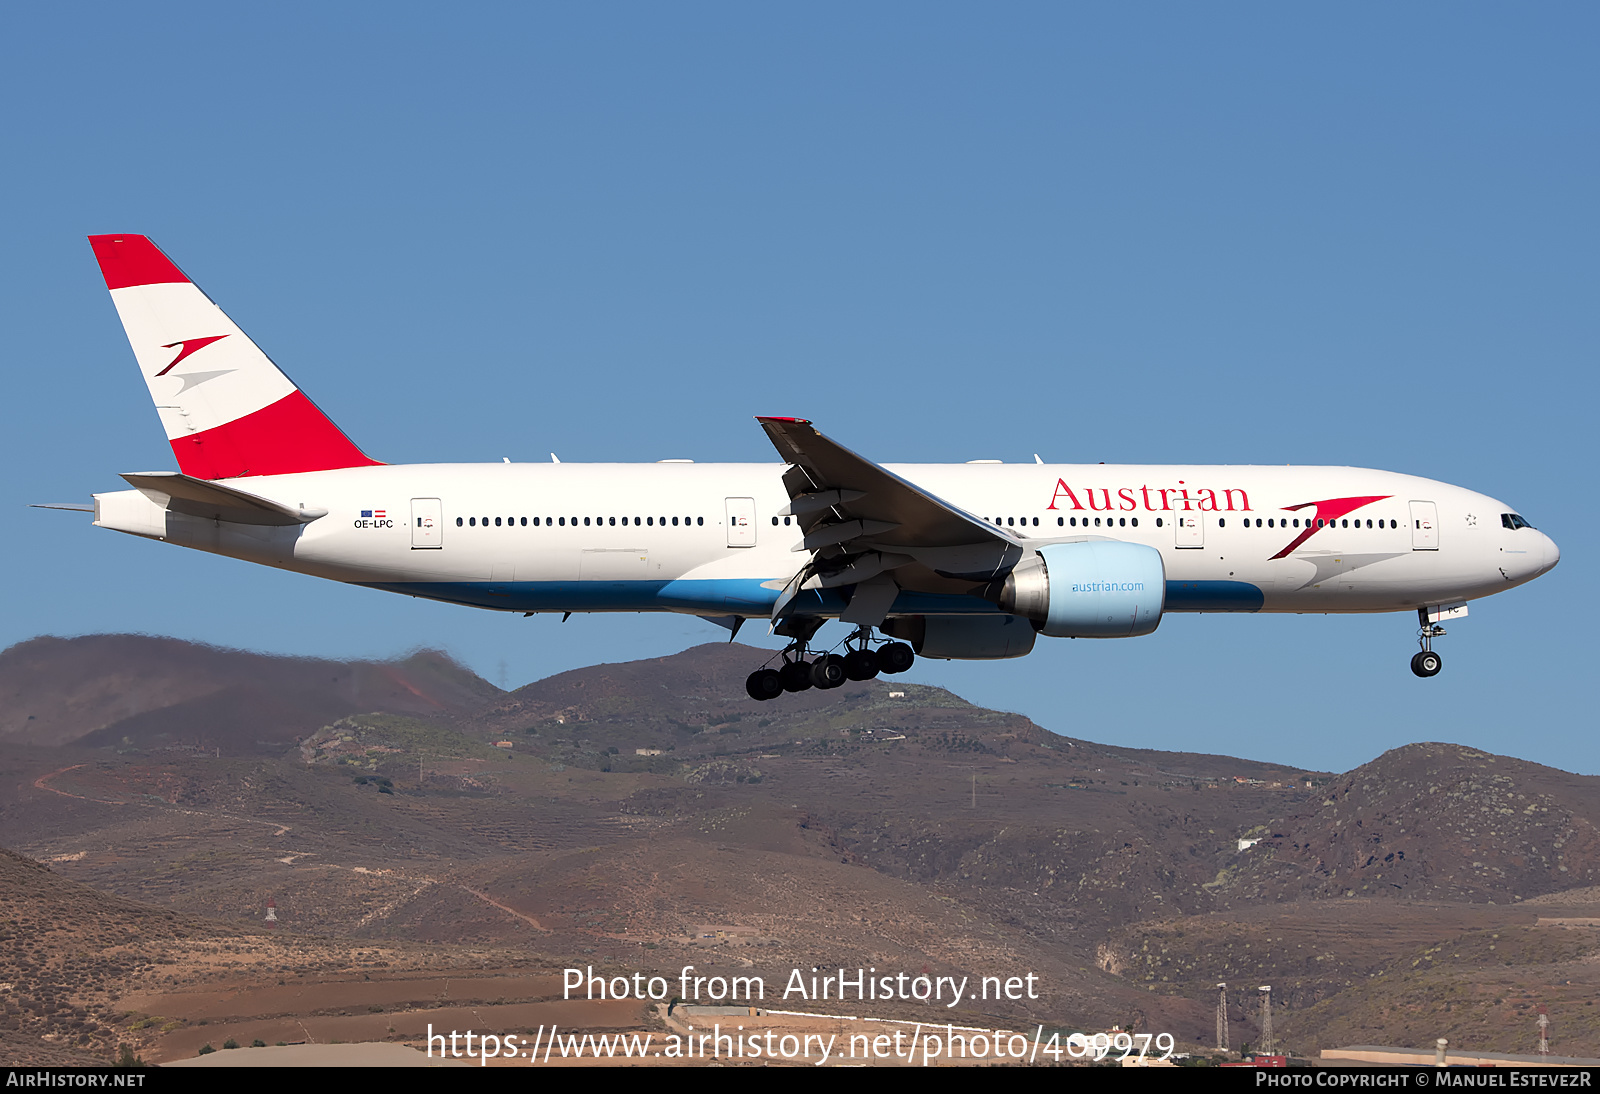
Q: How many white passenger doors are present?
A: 4